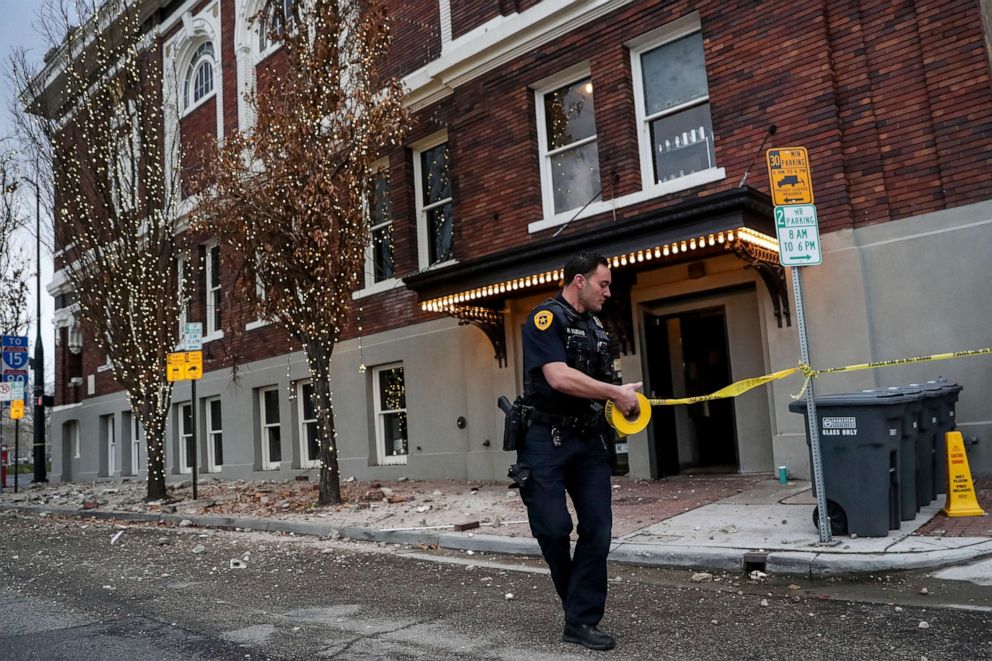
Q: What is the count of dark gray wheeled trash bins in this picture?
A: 4